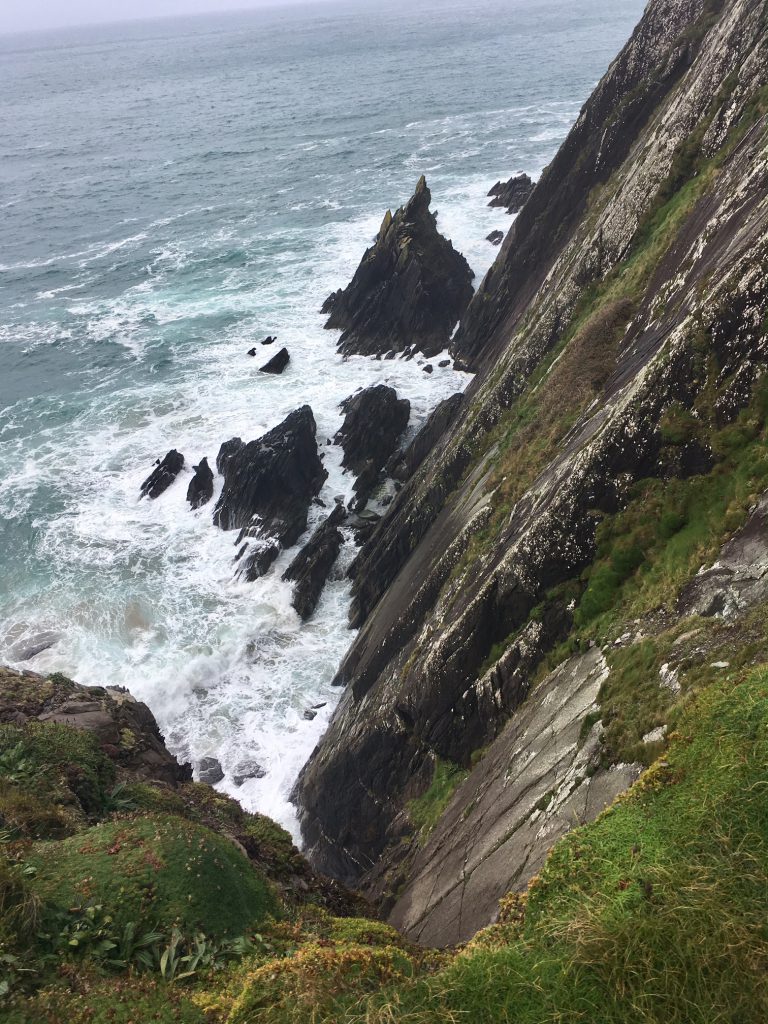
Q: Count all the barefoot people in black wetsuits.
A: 0